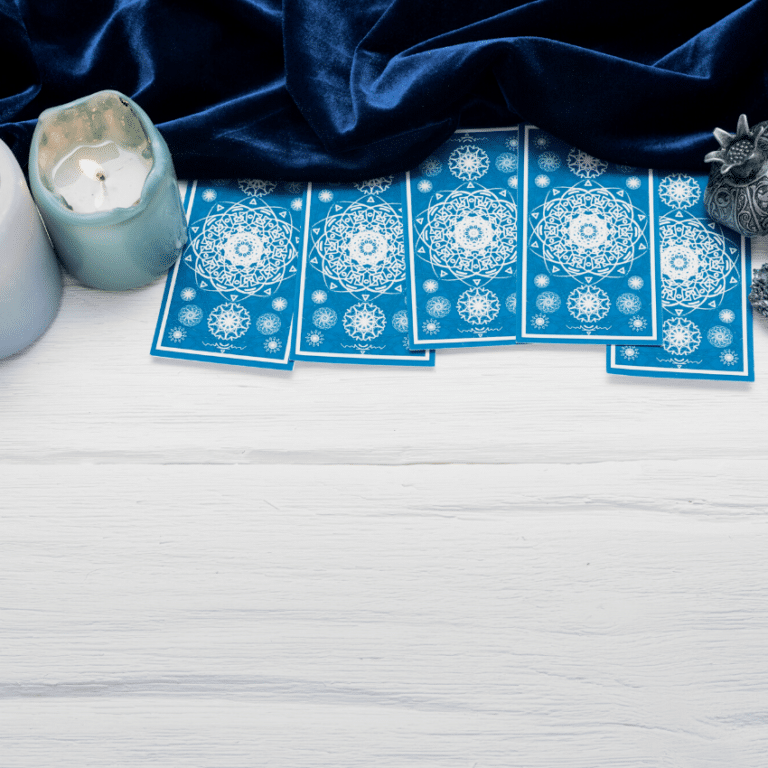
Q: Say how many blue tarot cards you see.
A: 5